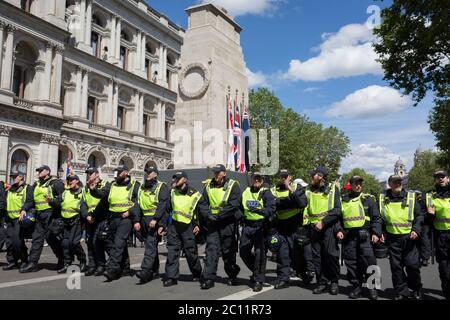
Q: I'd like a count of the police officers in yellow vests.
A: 14